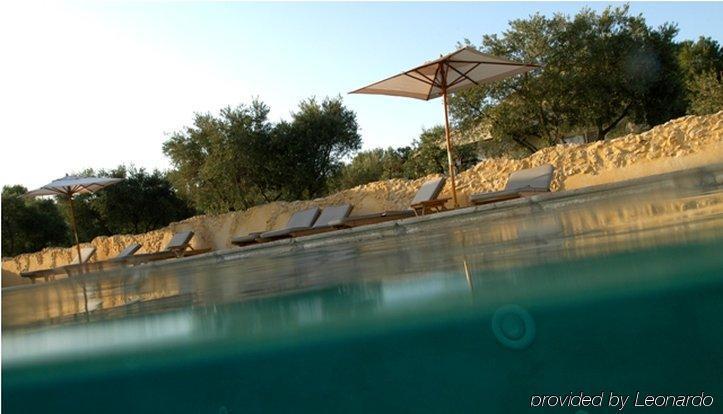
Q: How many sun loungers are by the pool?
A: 7